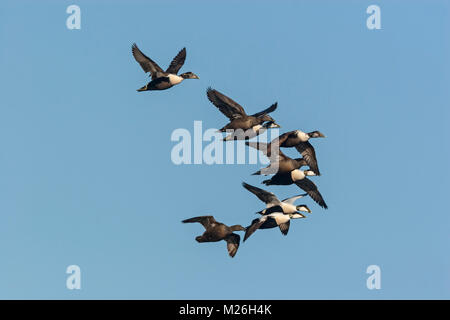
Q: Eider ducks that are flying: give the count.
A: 9